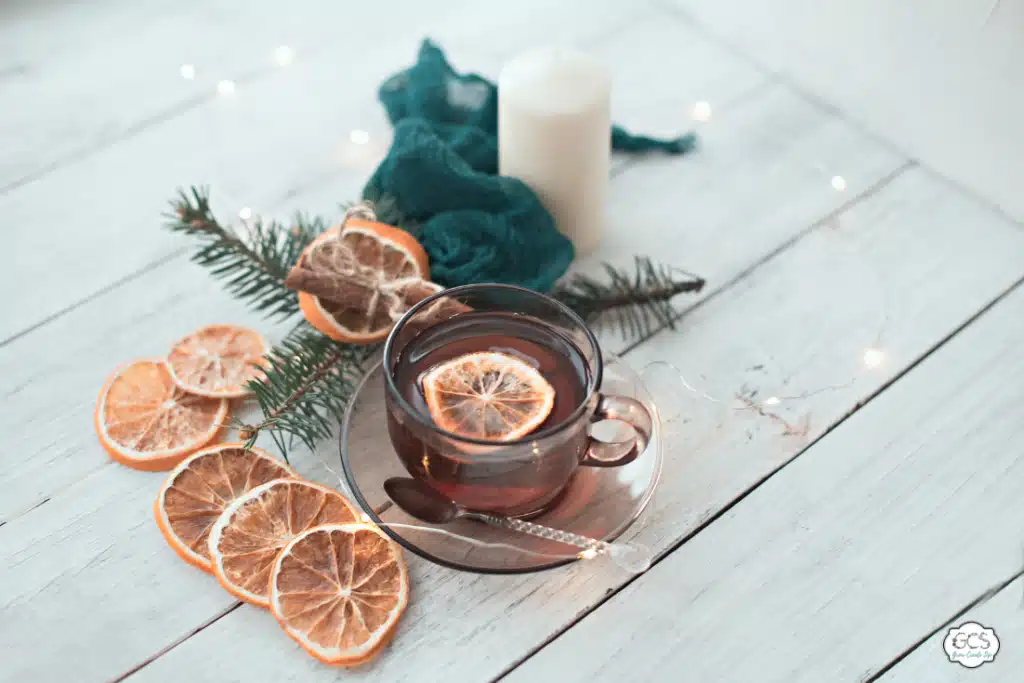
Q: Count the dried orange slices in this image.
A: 7